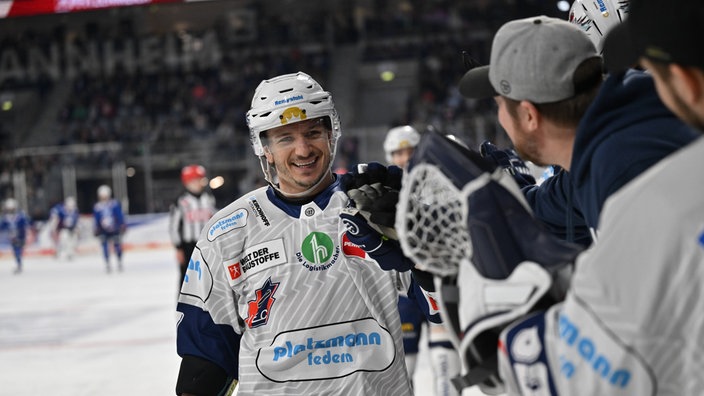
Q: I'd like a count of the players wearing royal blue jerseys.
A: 3